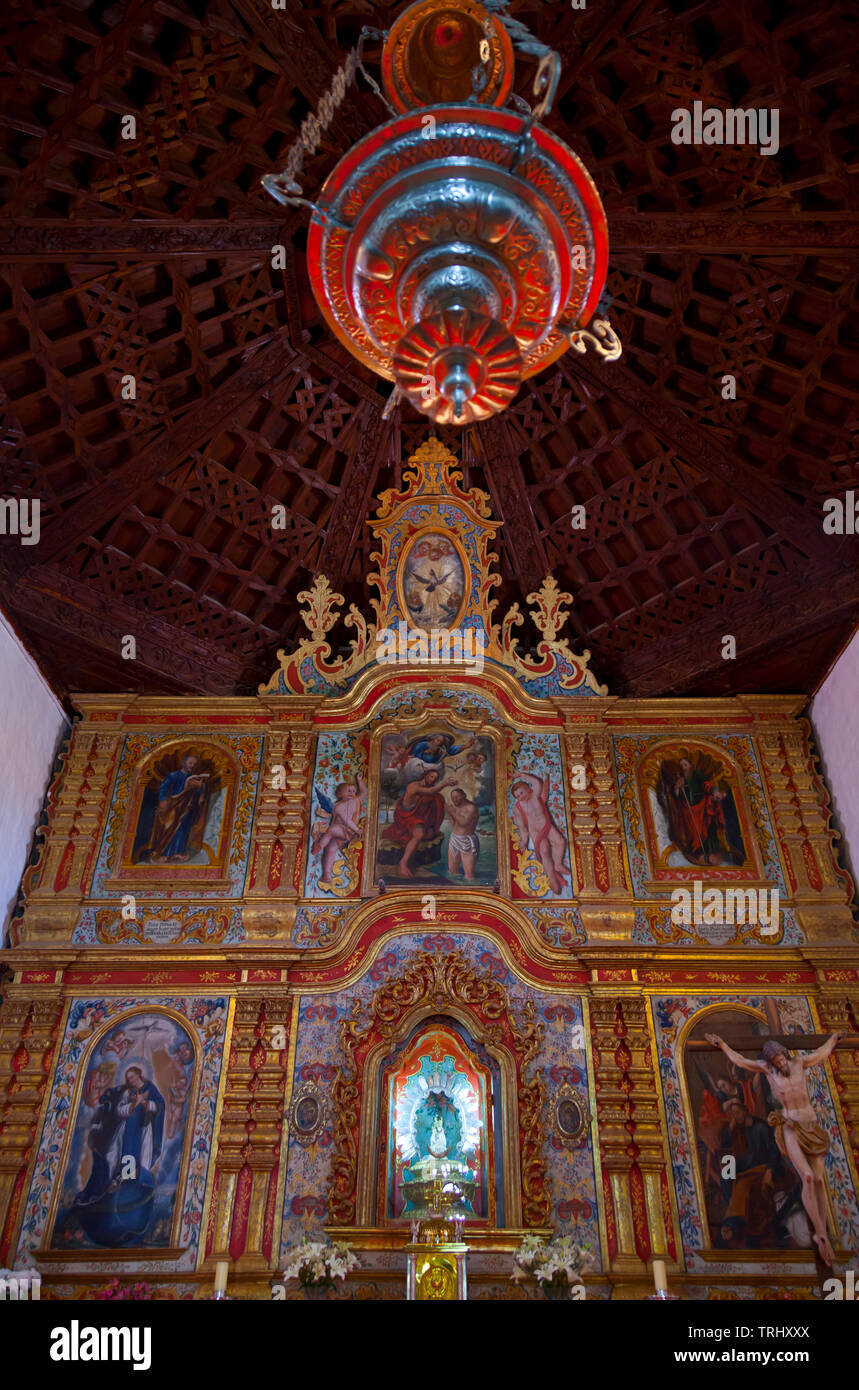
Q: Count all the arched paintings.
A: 4